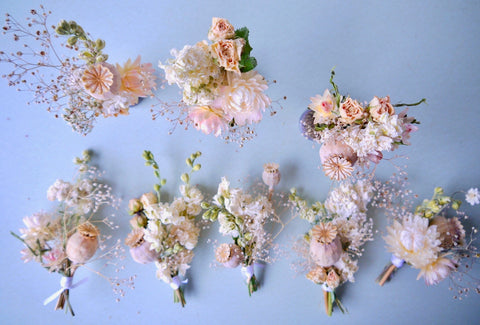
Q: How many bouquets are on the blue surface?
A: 8